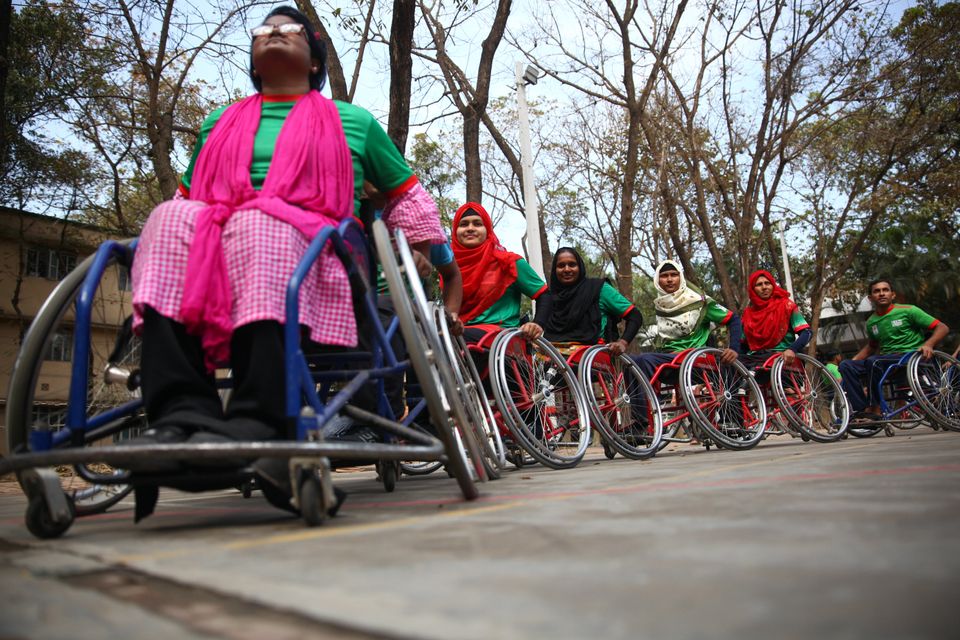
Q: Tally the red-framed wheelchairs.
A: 4